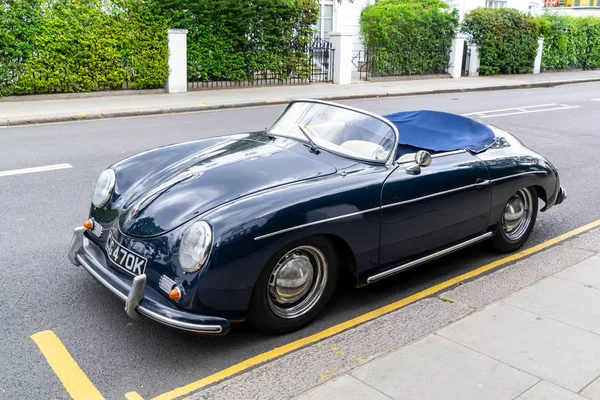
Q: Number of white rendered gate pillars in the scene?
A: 5